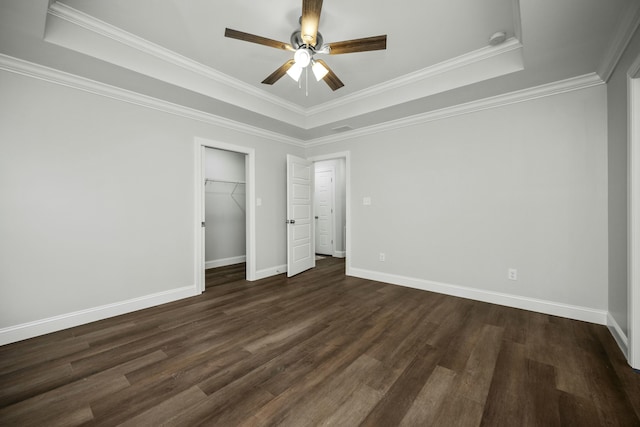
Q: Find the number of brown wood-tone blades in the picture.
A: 5